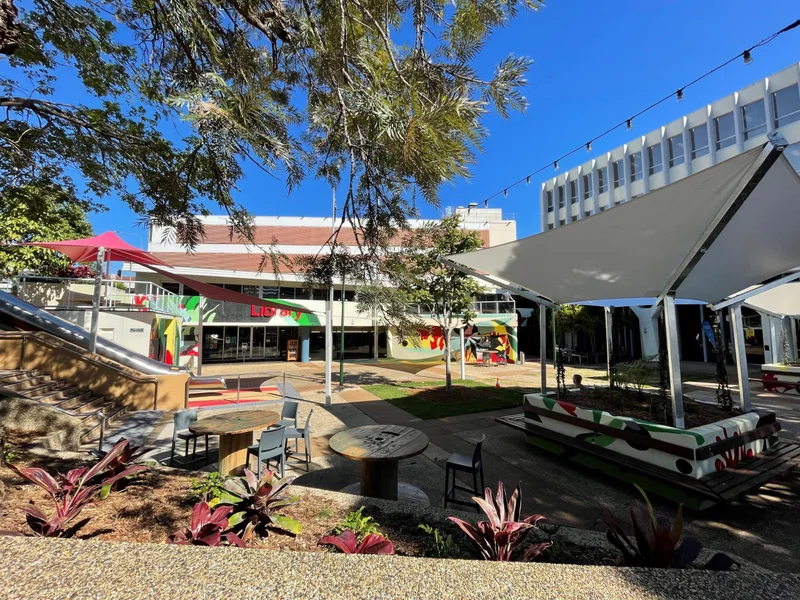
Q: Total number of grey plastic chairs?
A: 5